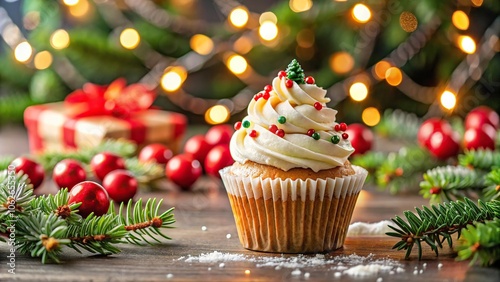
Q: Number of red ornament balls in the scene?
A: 15